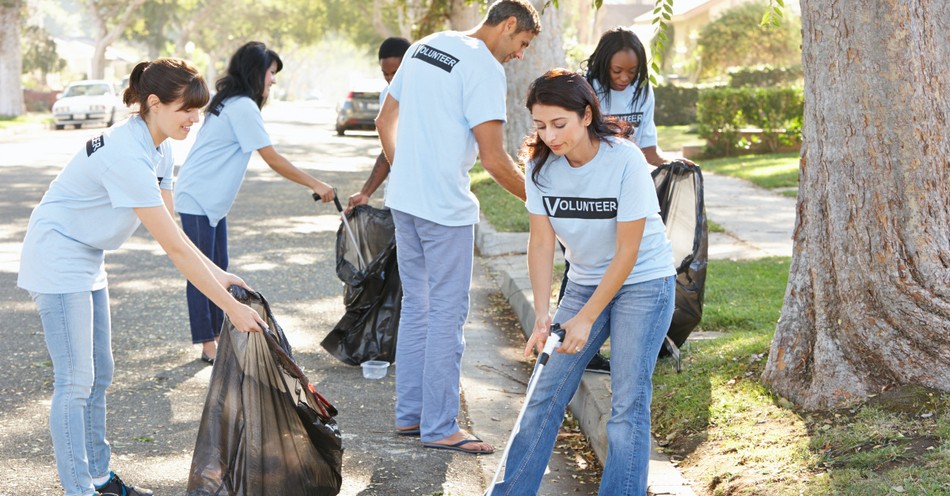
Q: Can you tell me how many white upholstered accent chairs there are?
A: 0